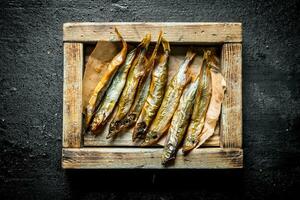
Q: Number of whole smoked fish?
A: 8